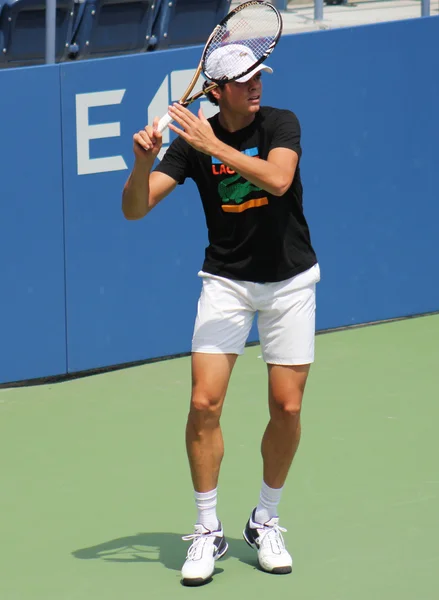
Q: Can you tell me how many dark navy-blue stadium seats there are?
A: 3